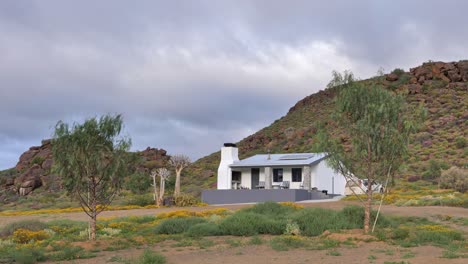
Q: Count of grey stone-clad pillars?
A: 2